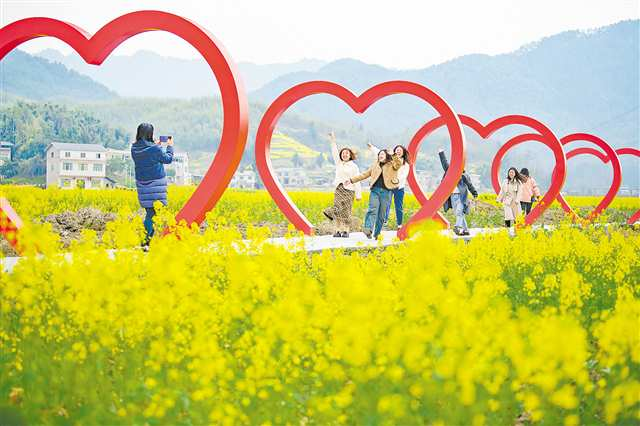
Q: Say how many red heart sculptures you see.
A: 5